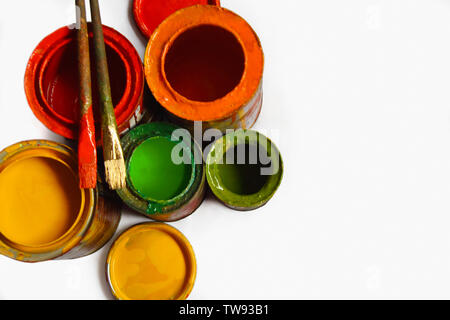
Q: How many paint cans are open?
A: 5